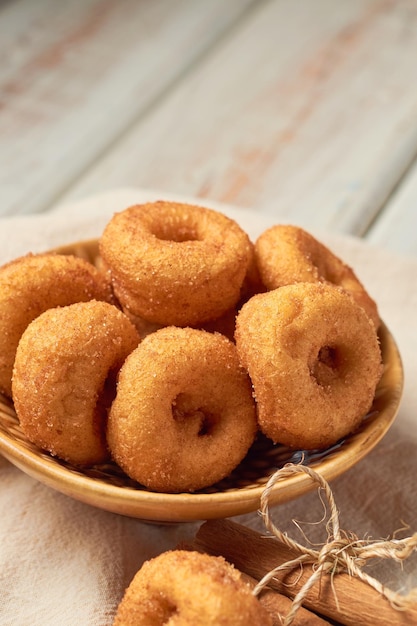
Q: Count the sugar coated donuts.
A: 7